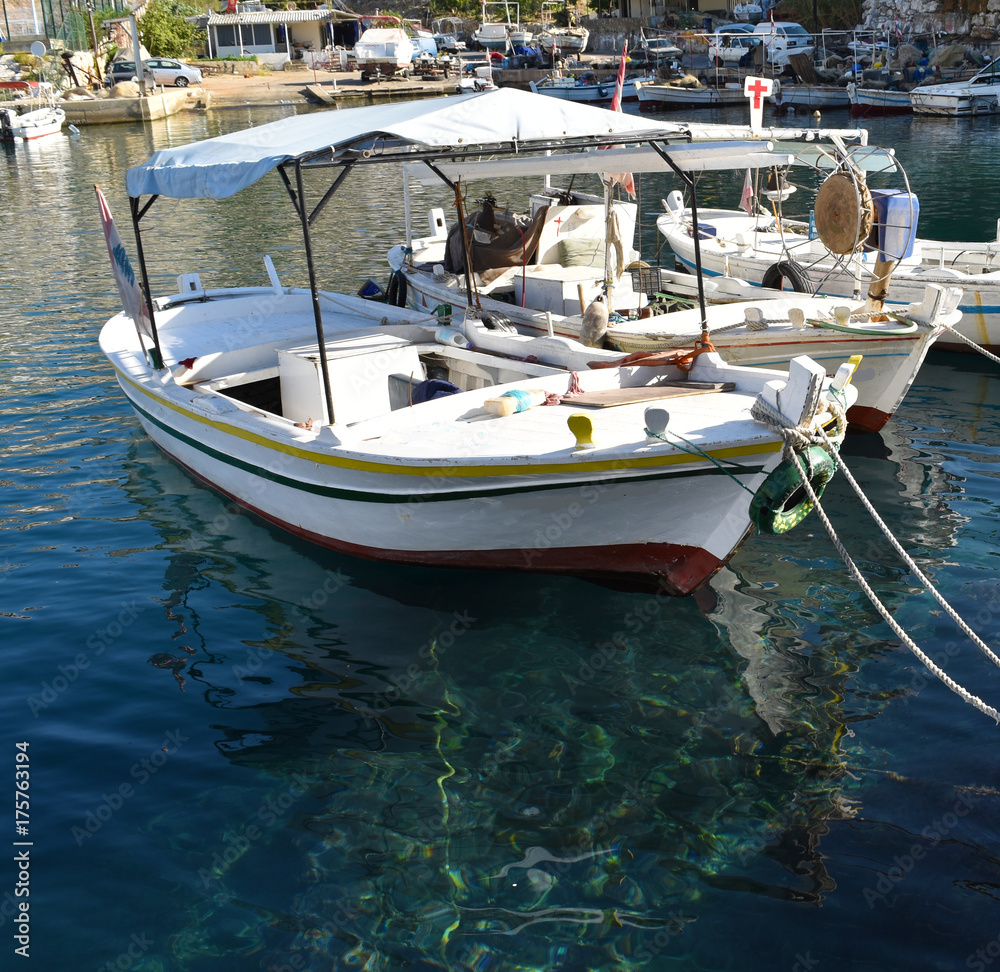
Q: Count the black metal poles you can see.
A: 4